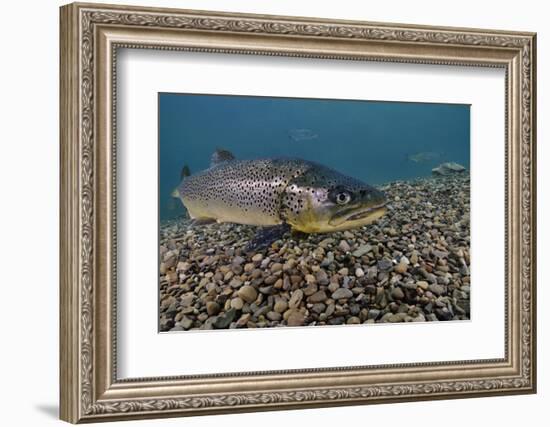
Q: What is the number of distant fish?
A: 2